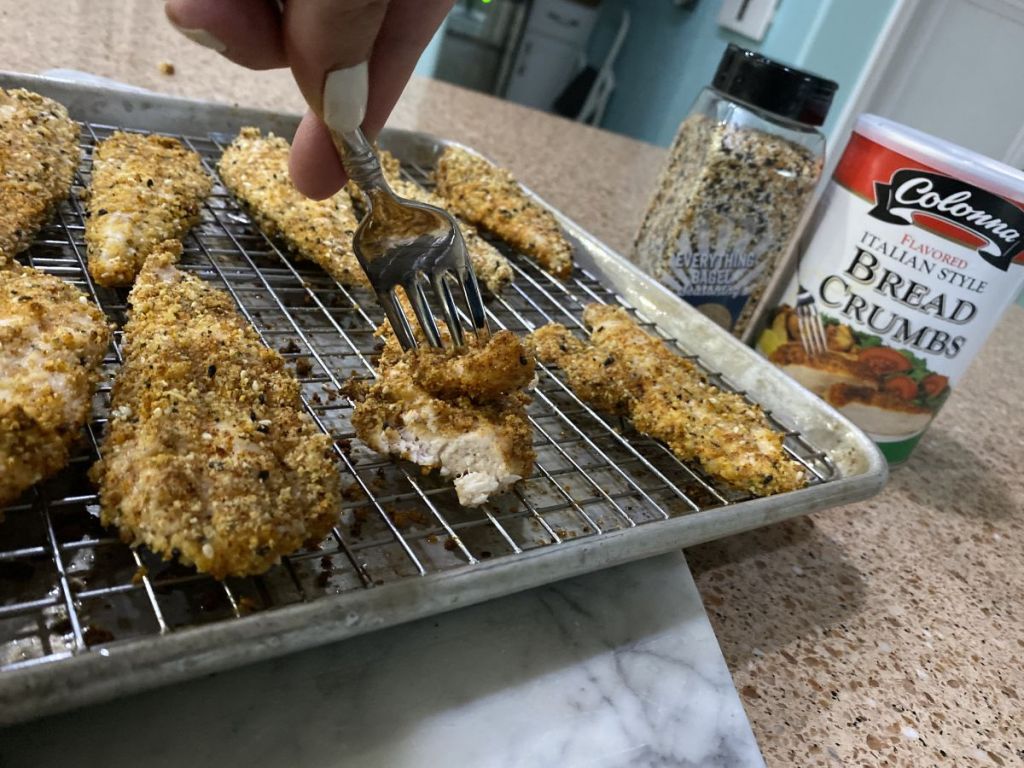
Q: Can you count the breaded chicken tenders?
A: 9